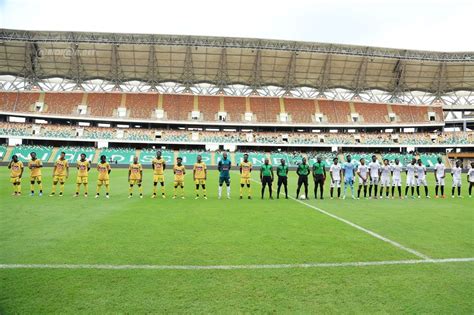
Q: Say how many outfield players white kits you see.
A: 10